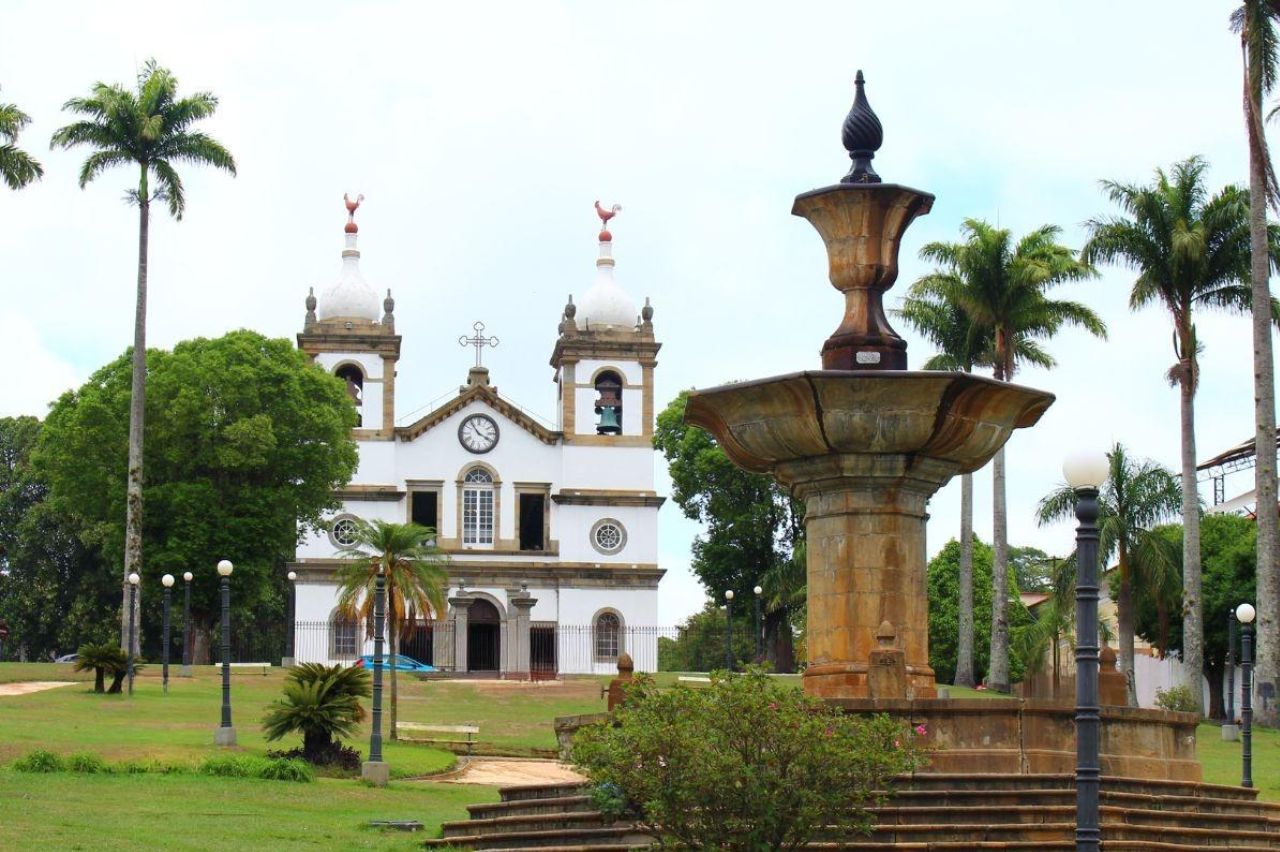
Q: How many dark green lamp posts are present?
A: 11